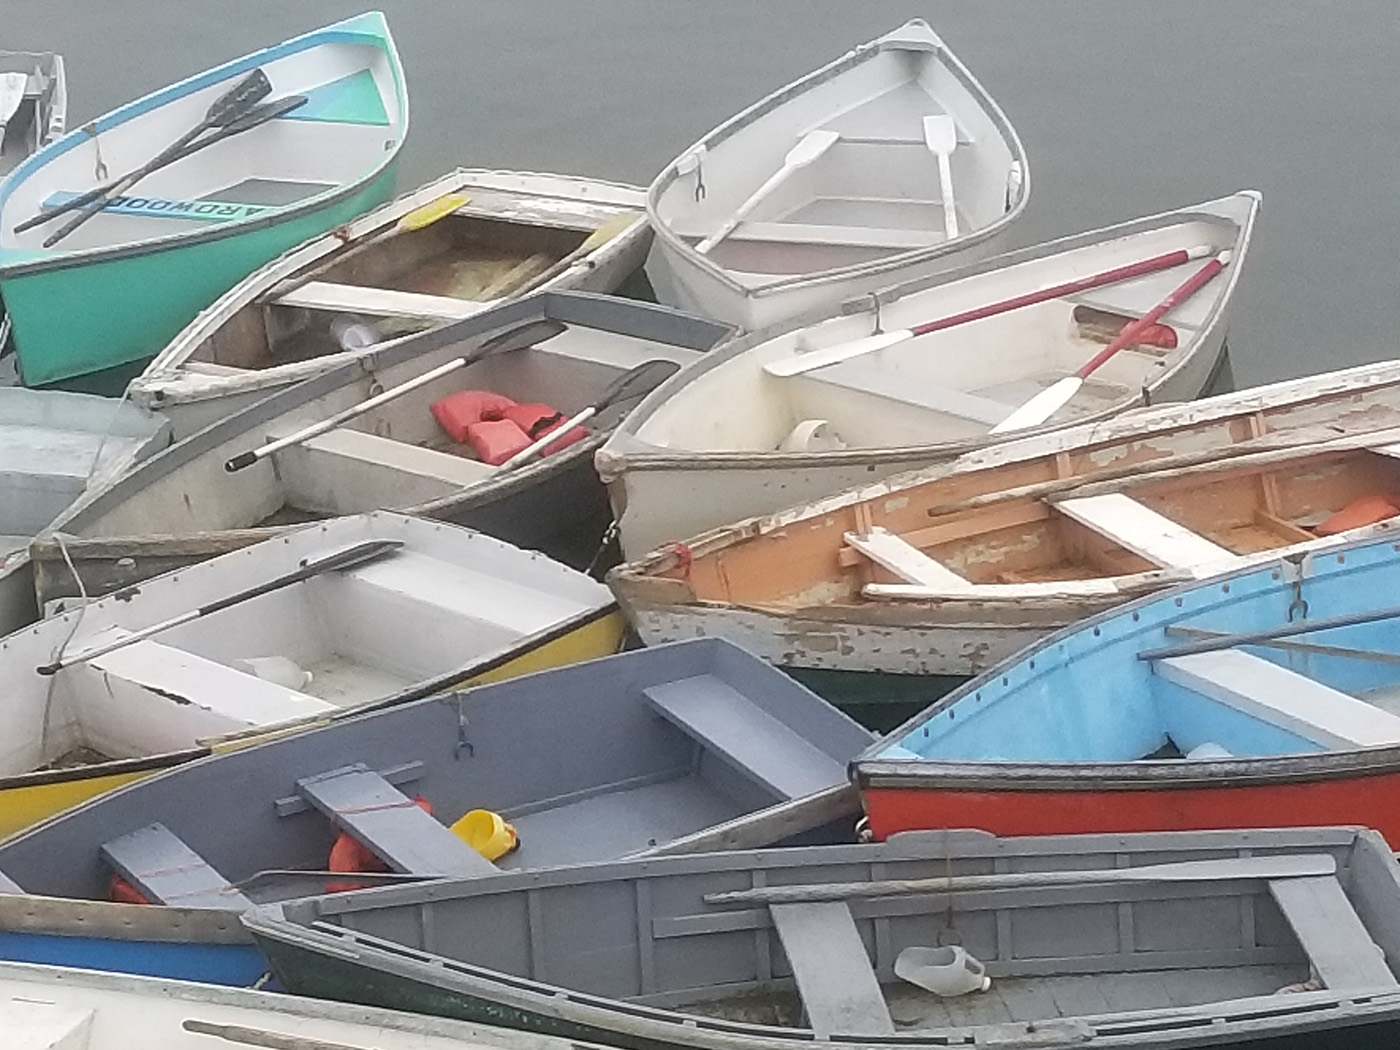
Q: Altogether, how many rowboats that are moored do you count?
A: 13